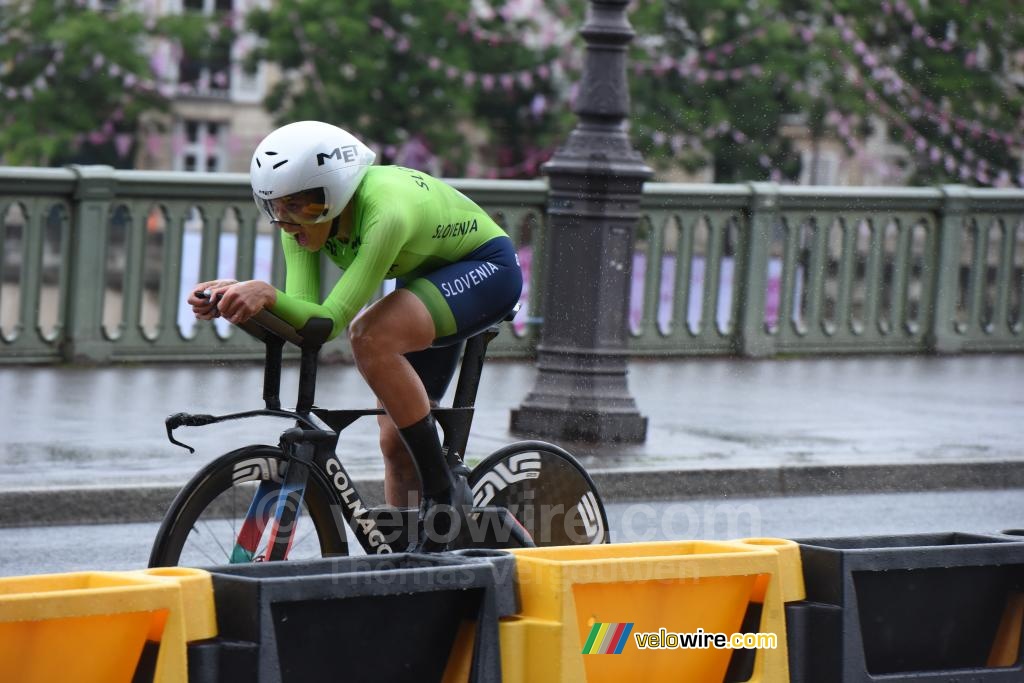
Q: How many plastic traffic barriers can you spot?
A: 4